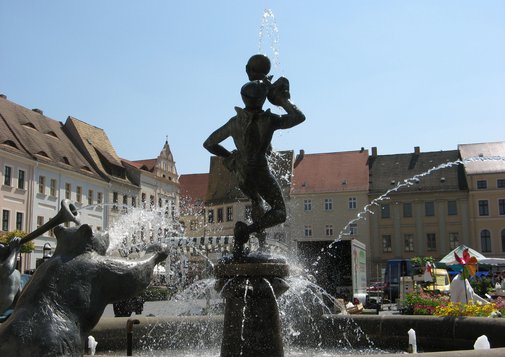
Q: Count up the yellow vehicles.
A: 1